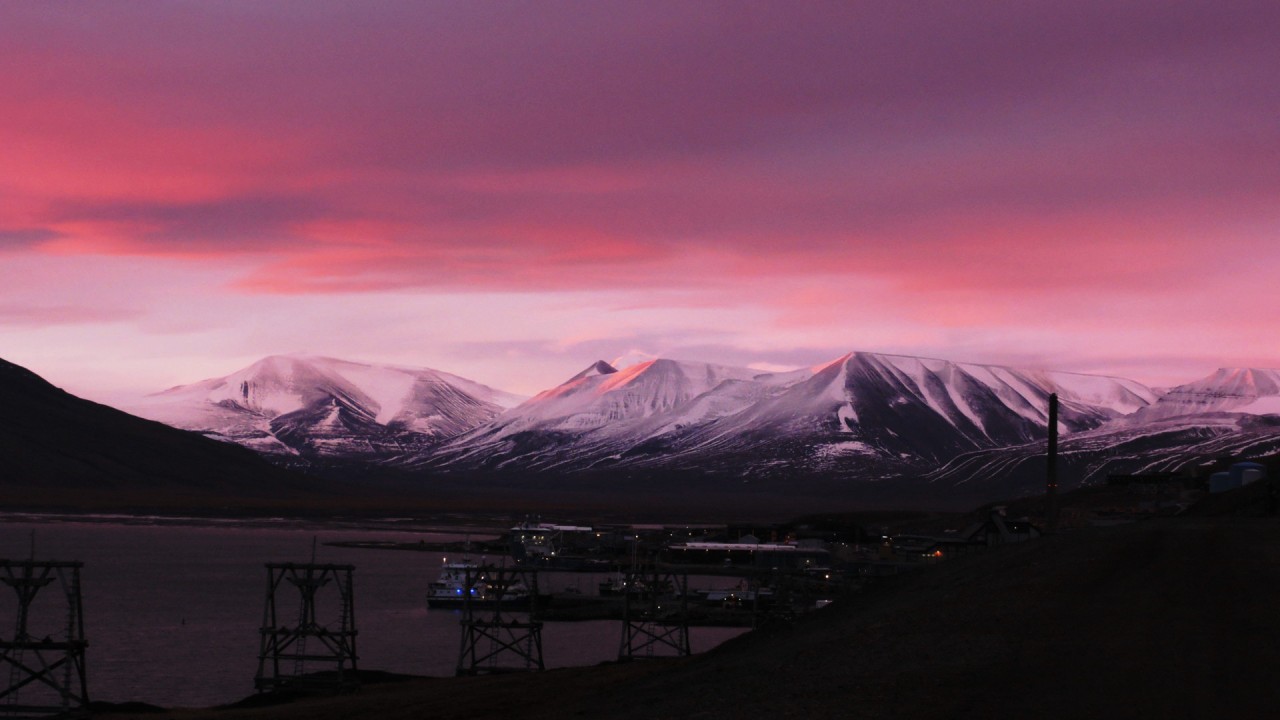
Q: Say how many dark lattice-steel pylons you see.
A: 4